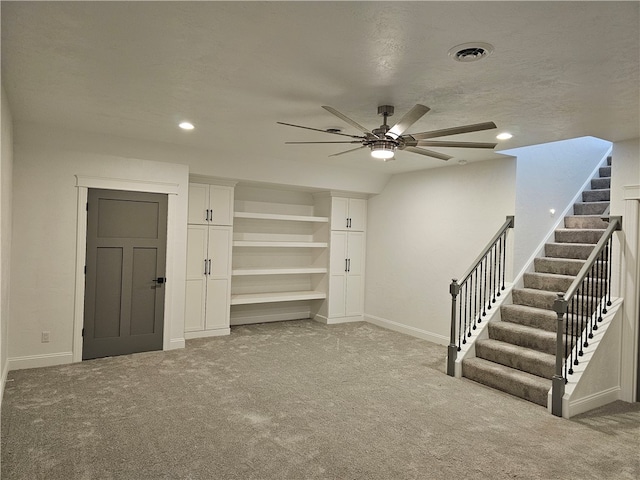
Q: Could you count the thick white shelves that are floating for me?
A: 4